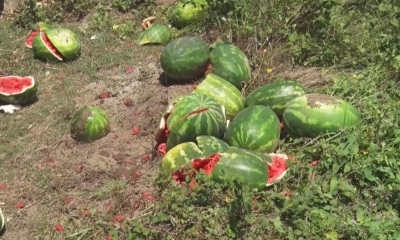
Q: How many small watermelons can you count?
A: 1